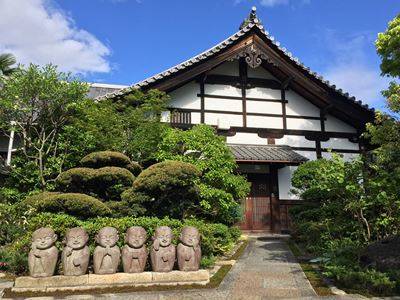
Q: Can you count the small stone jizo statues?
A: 6